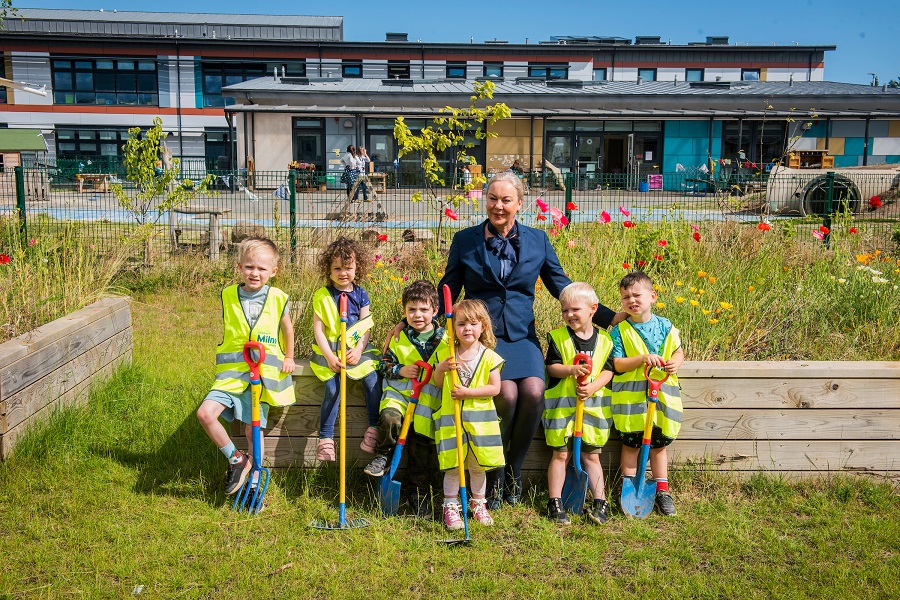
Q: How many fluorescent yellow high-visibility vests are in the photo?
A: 6